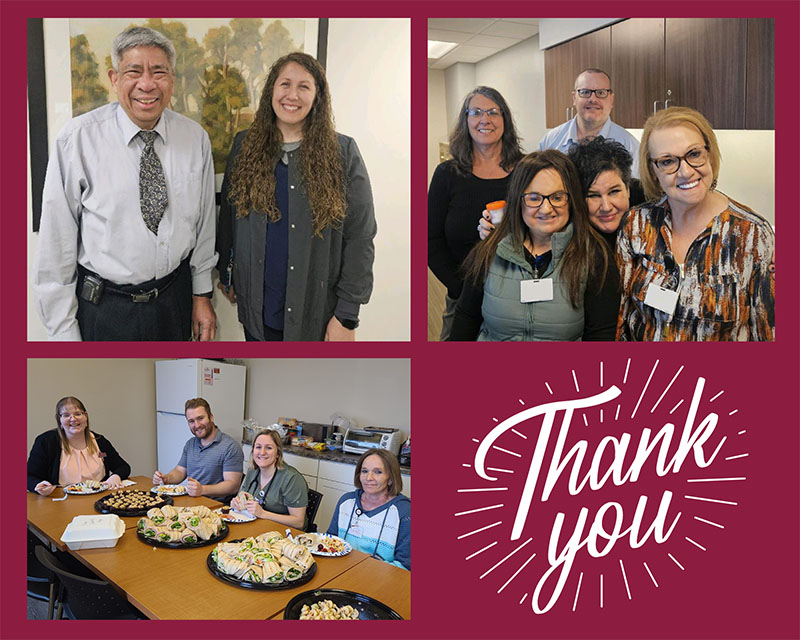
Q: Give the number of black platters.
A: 4